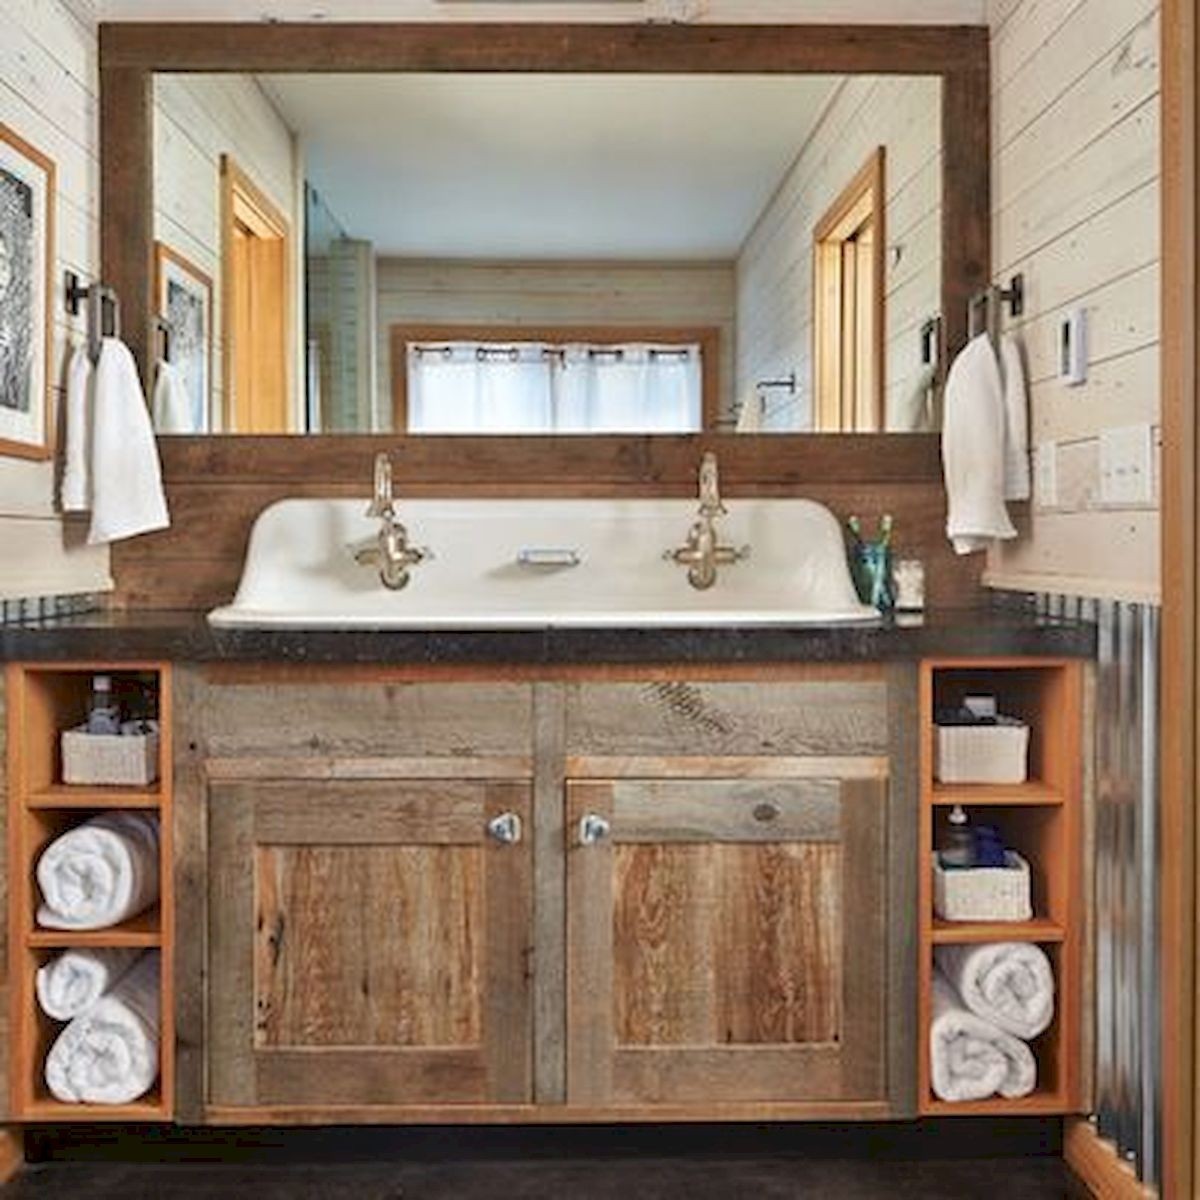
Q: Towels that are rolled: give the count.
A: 5